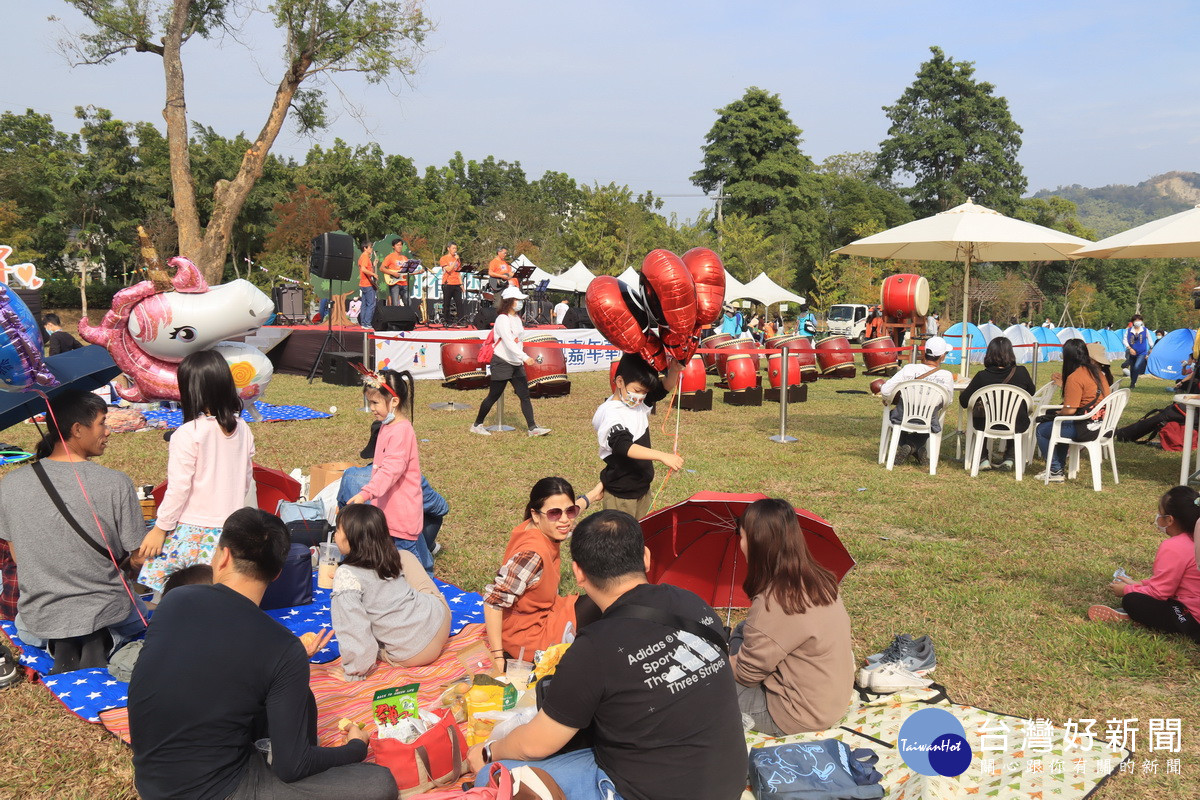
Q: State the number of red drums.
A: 13